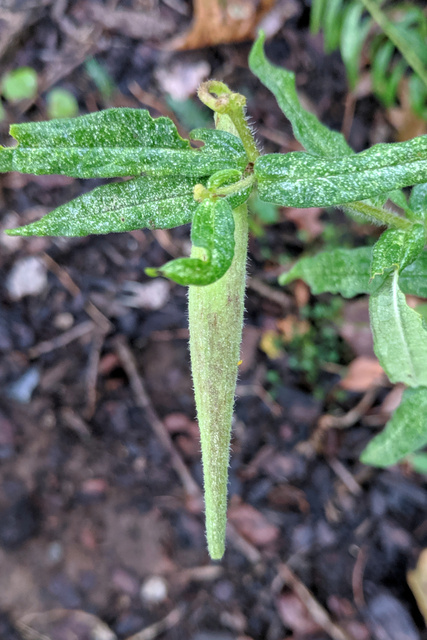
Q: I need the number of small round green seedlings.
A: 2